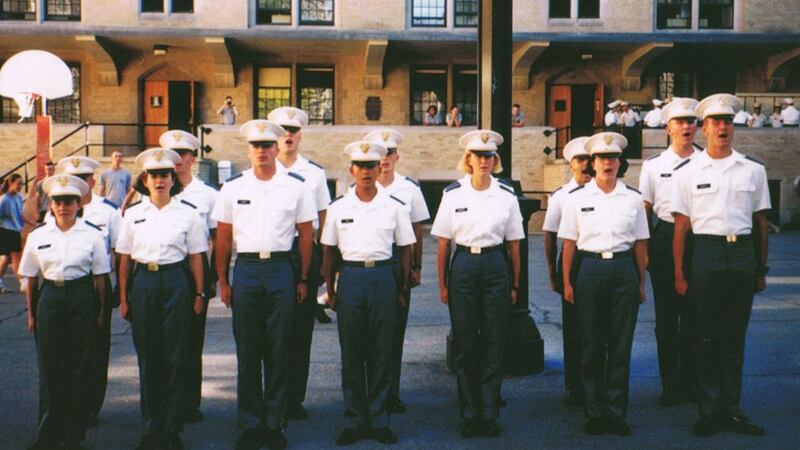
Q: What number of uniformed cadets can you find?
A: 13